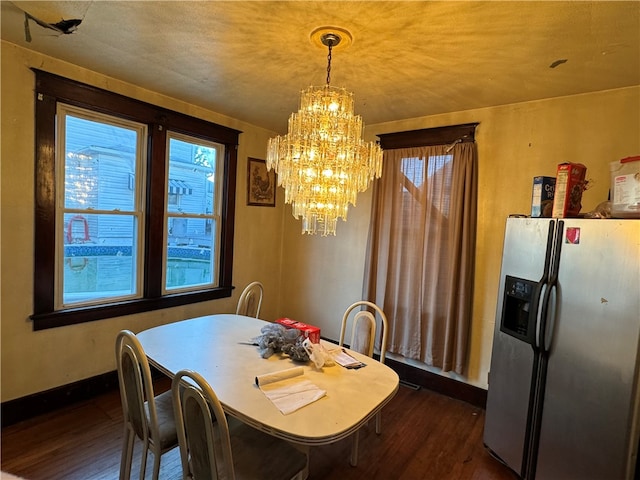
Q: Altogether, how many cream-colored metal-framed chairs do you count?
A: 4